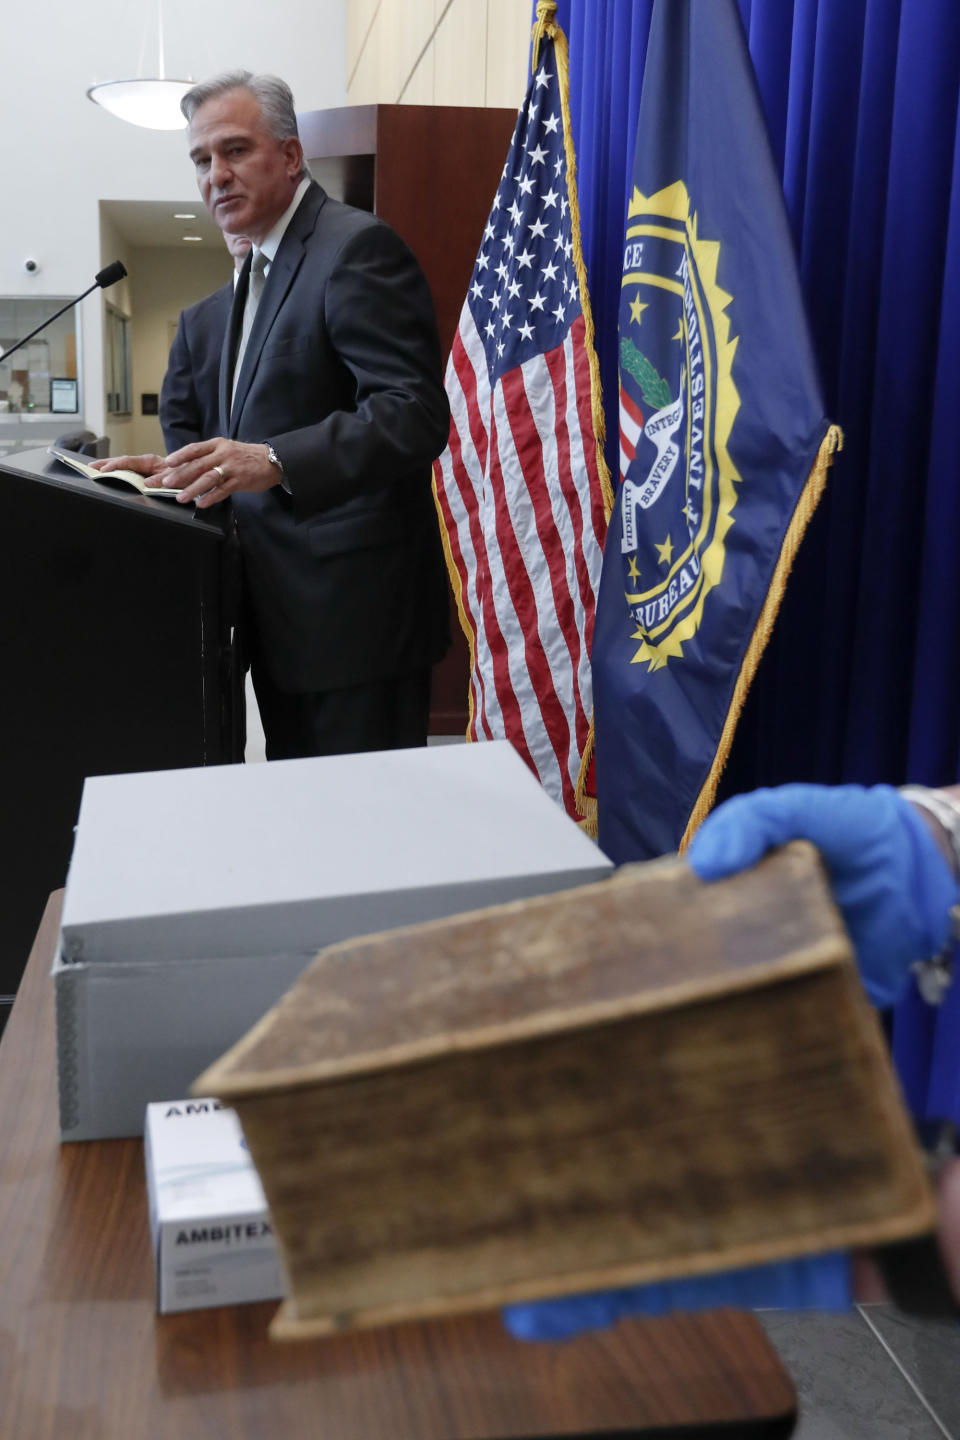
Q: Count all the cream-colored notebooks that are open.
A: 1